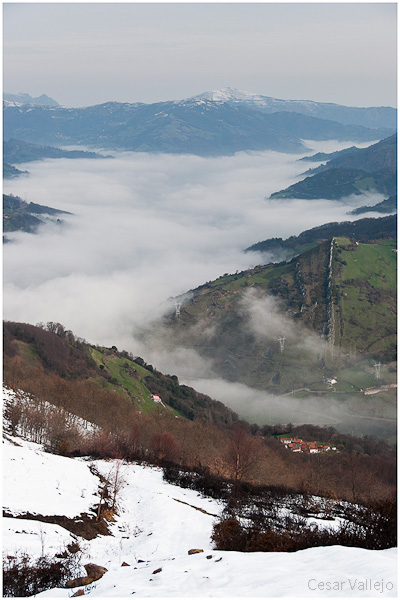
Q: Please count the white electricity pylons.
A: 3